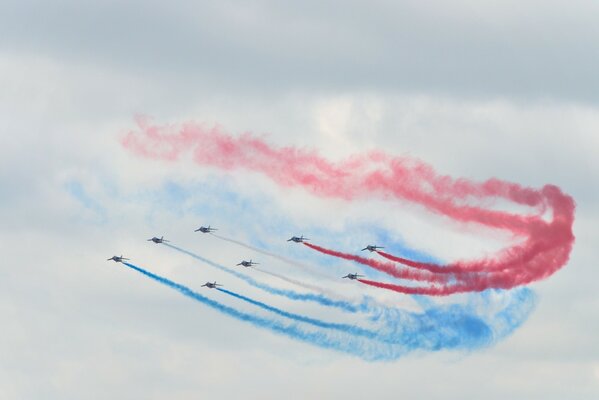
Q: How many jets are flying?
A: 8